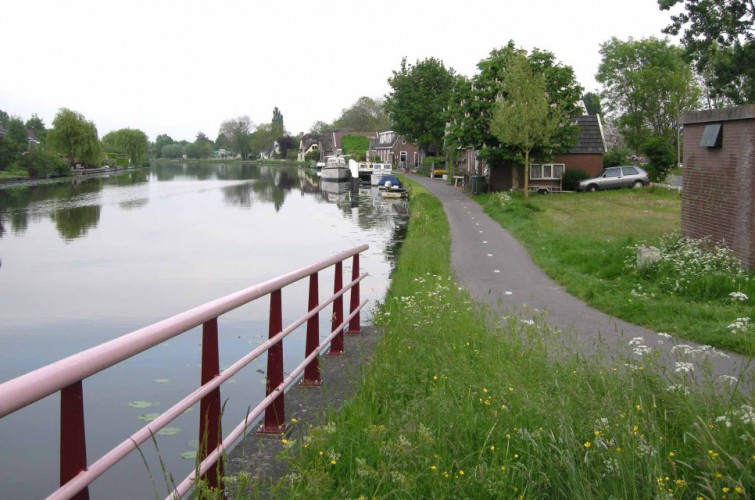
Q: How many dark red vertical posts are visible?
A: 6